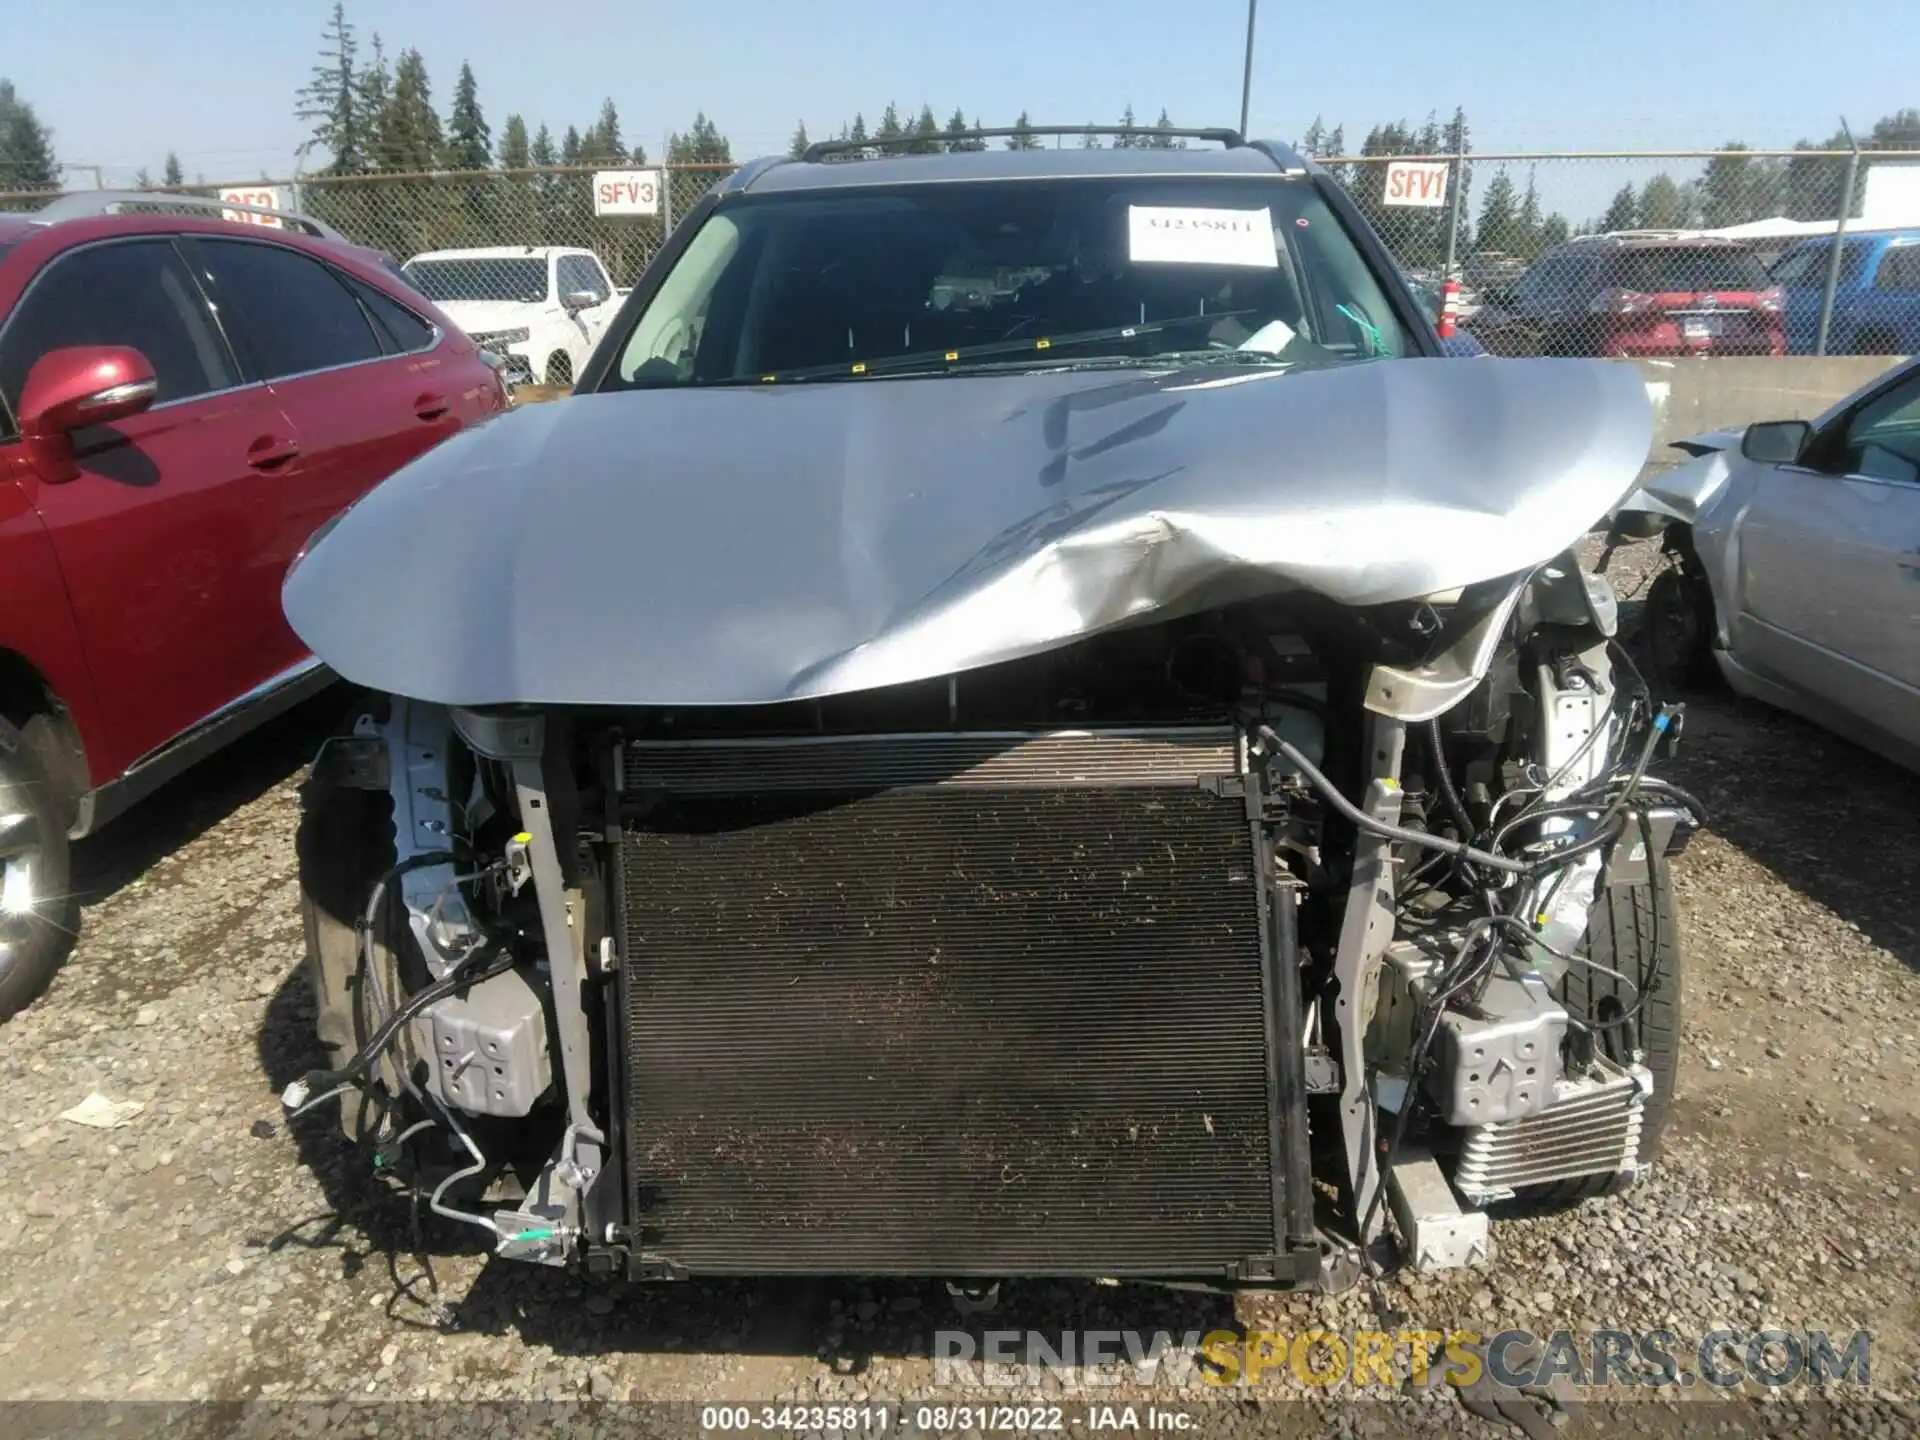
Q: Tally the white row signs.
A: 3